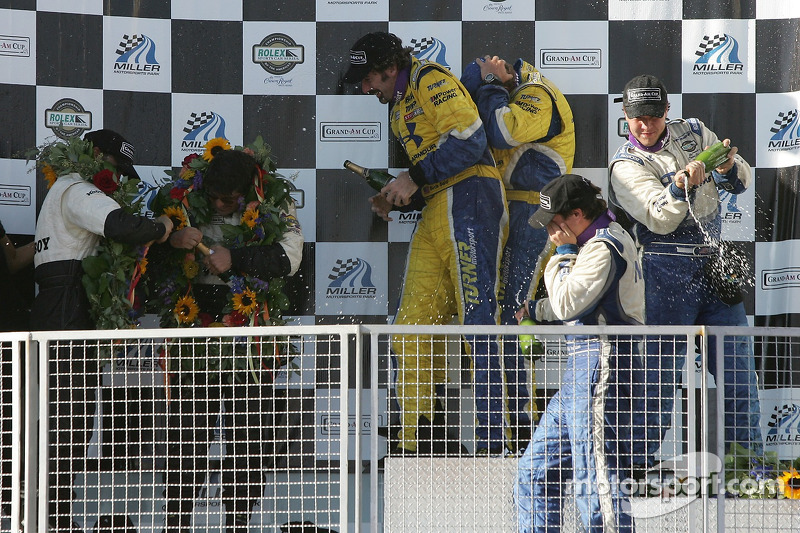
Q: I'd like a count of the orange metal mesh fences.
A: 0